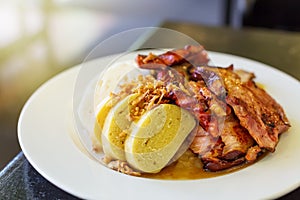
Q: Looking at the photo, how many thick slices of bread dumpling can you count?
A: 3